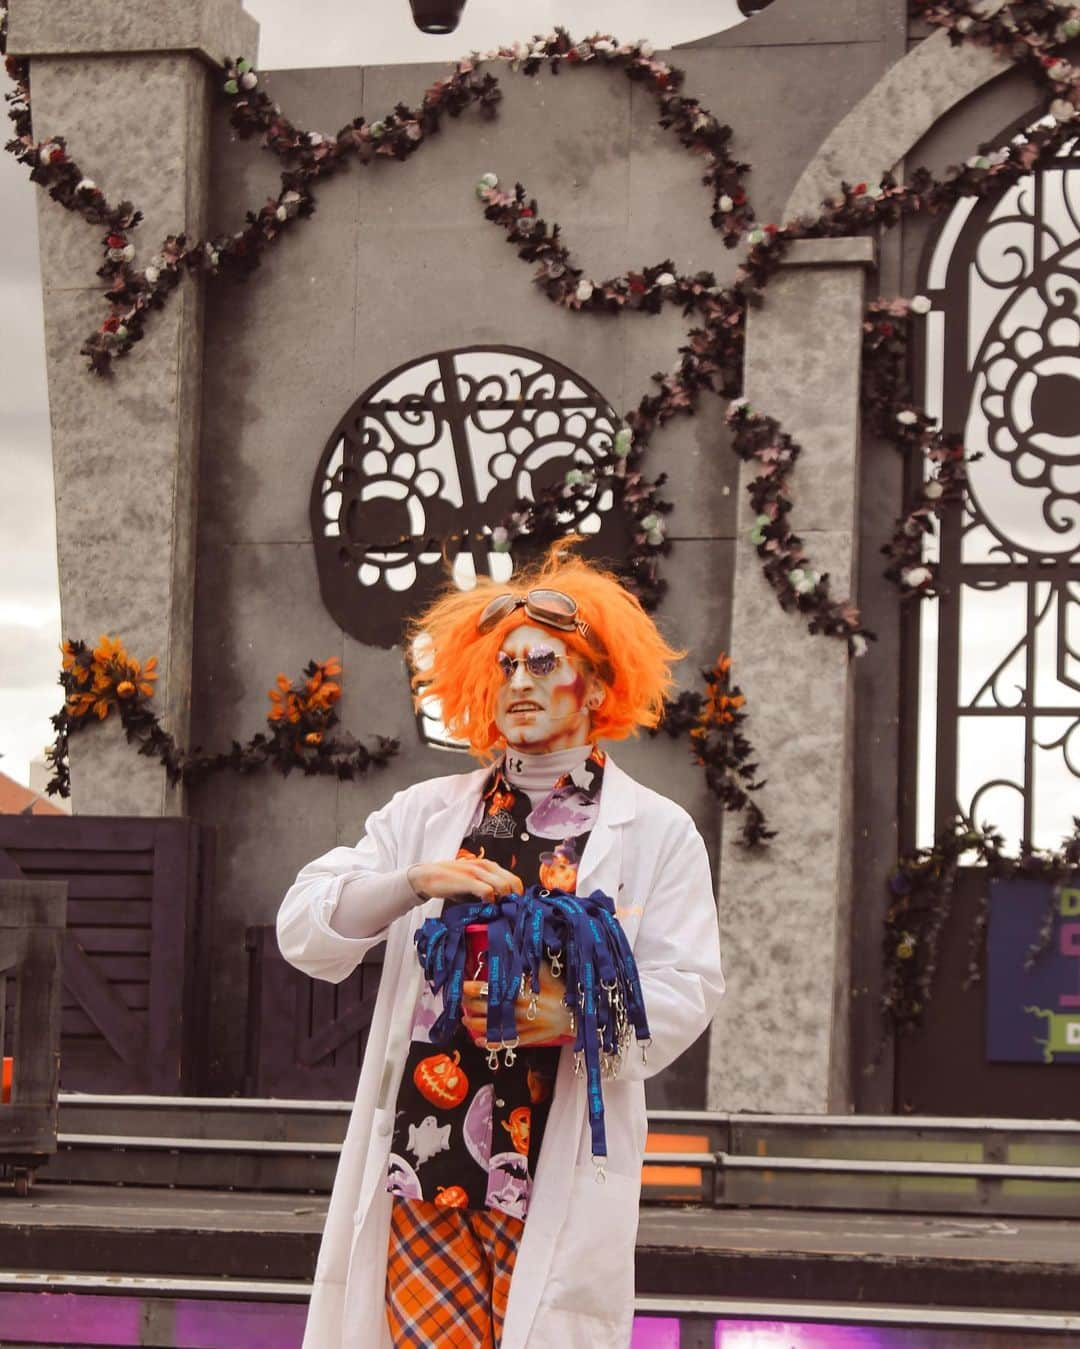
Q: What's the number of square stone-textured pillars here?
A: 2